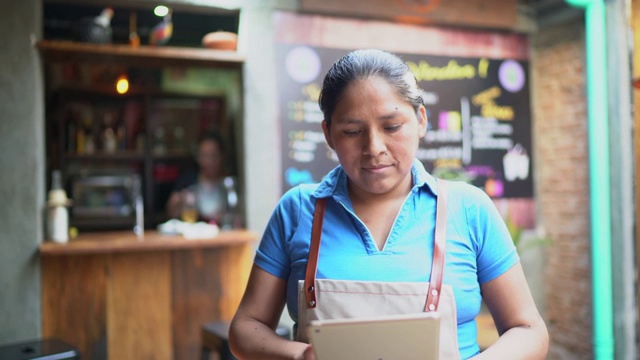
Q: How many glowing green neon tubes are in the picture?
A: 1